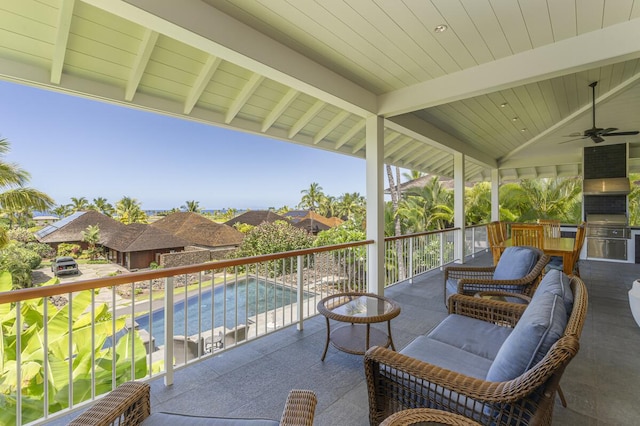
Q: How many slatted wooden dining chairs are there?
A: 4